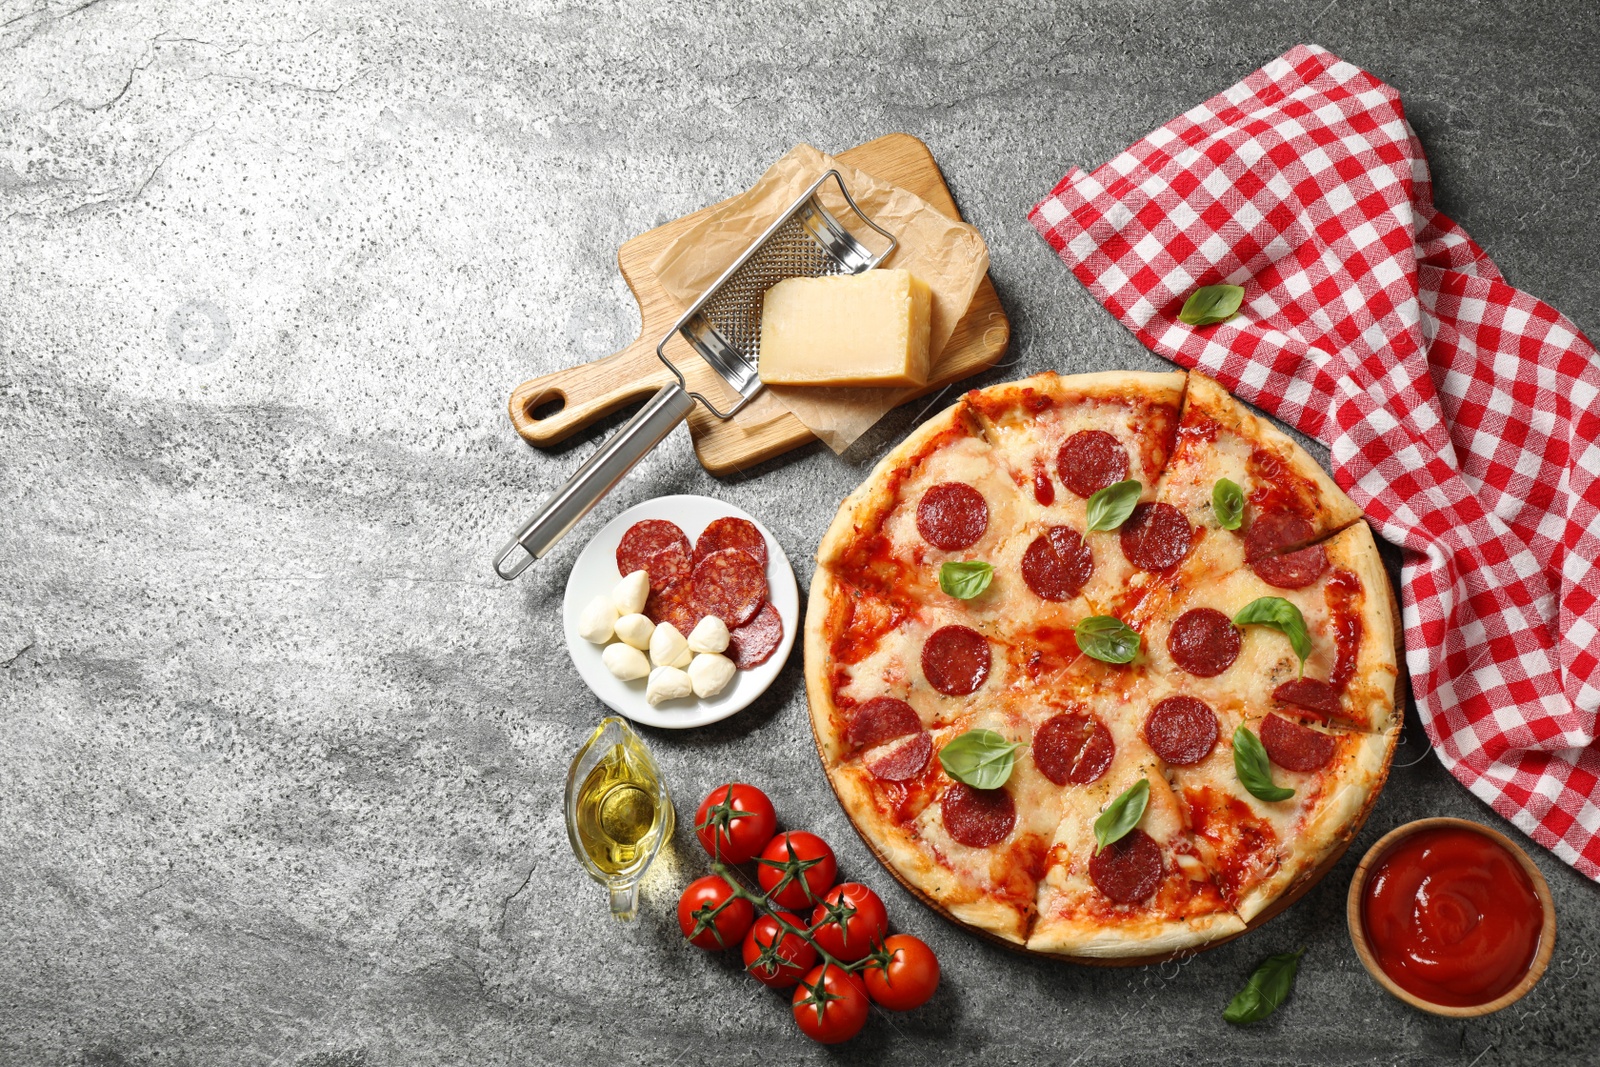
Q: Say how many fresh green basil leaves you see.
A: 10